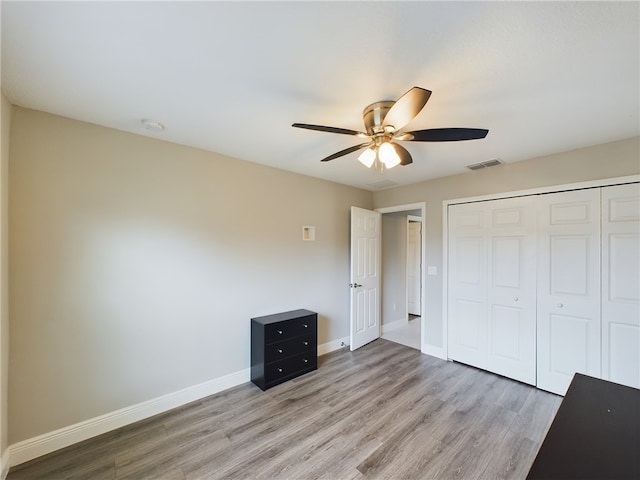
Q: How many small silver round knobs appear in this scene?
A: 6